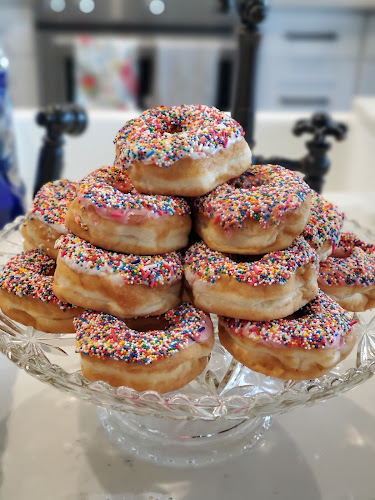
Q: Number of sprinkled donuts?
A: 11